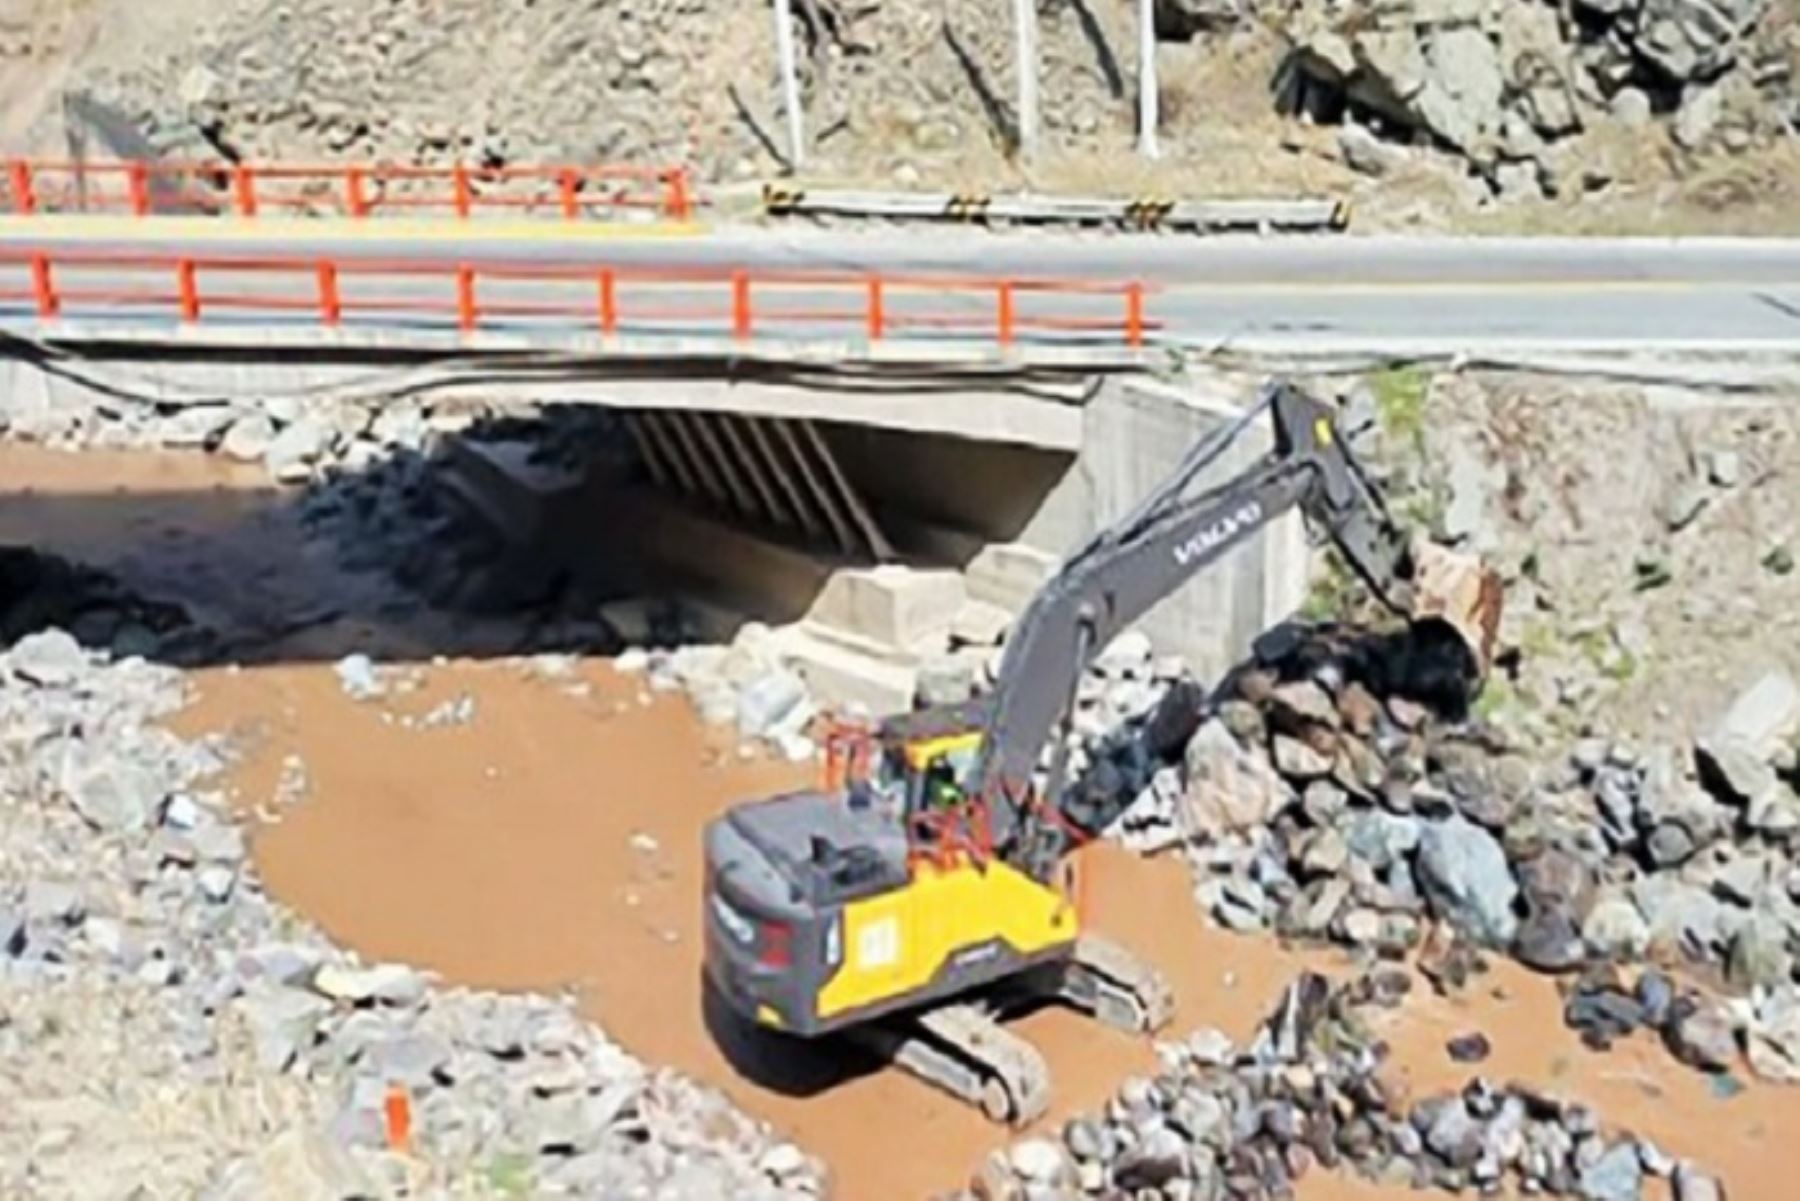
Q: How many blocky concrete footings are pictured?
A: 2